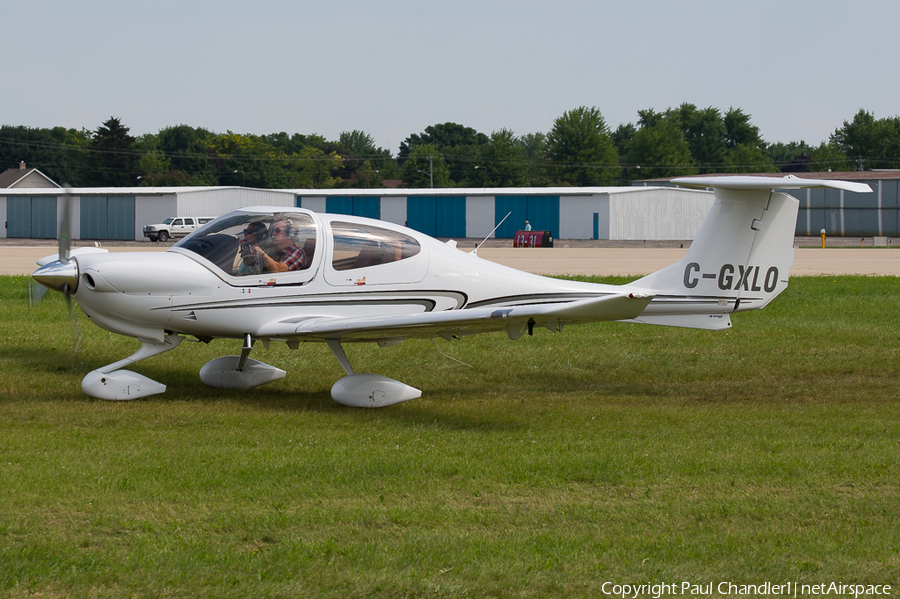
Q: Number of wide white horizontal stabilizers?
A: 1